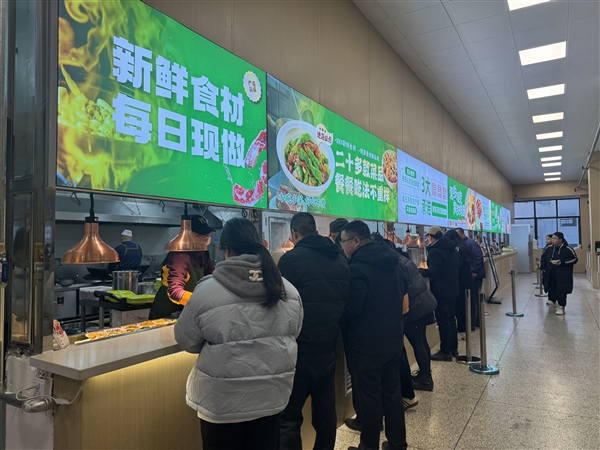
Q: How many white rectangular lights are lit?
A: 10